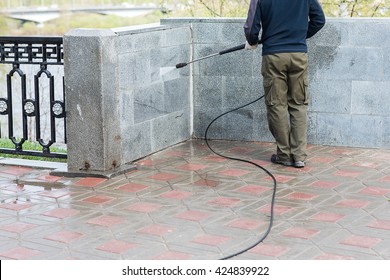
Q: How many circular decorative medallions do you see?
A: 3